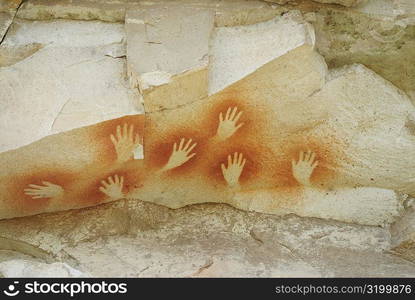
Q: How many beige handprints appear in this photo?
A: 7